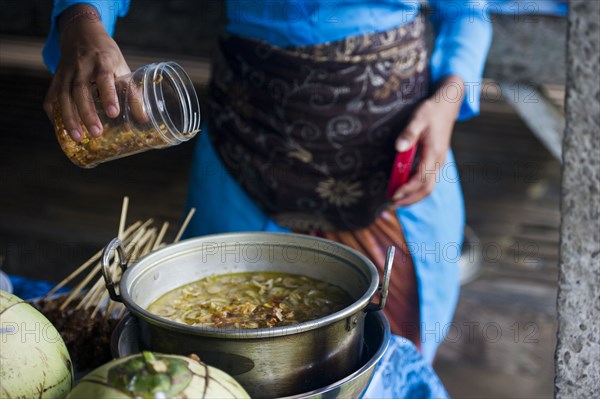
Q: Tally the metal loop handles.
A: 2